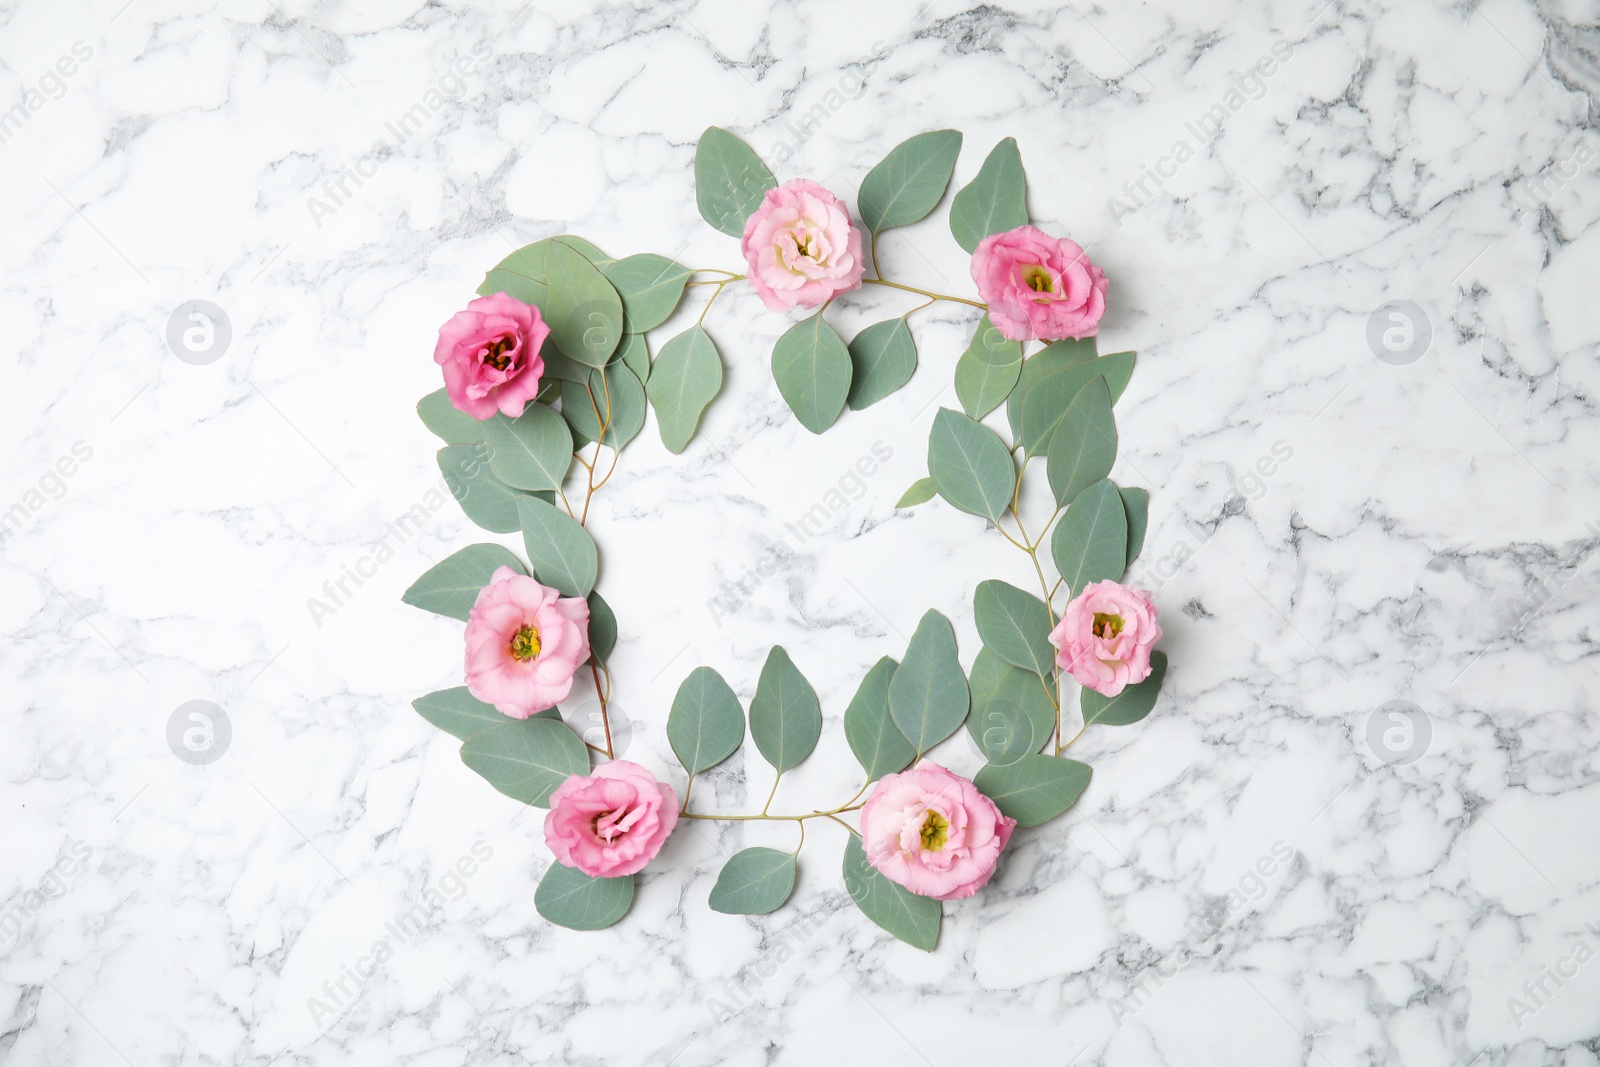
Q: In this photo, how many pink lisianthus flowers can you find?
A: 7